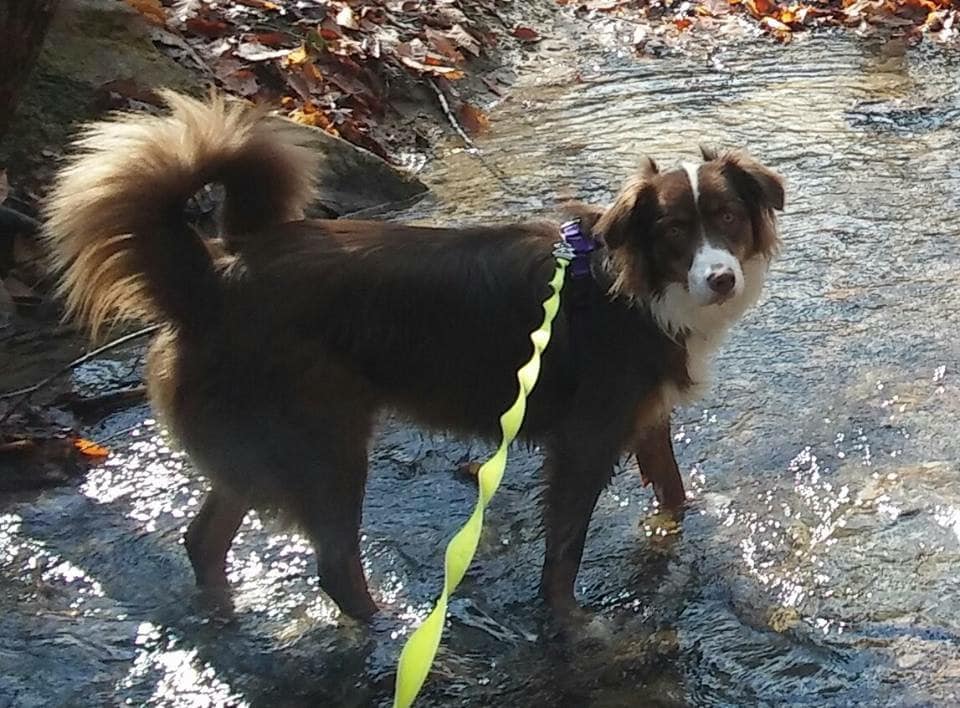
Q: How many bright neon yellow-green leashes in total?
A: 1